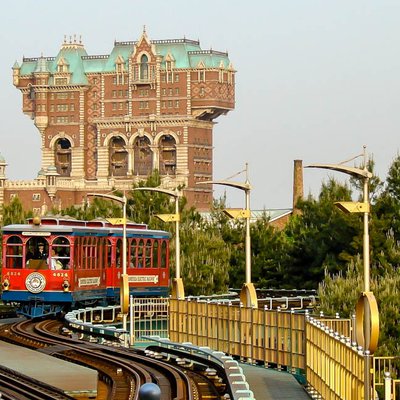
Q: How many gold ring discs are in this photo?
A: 4